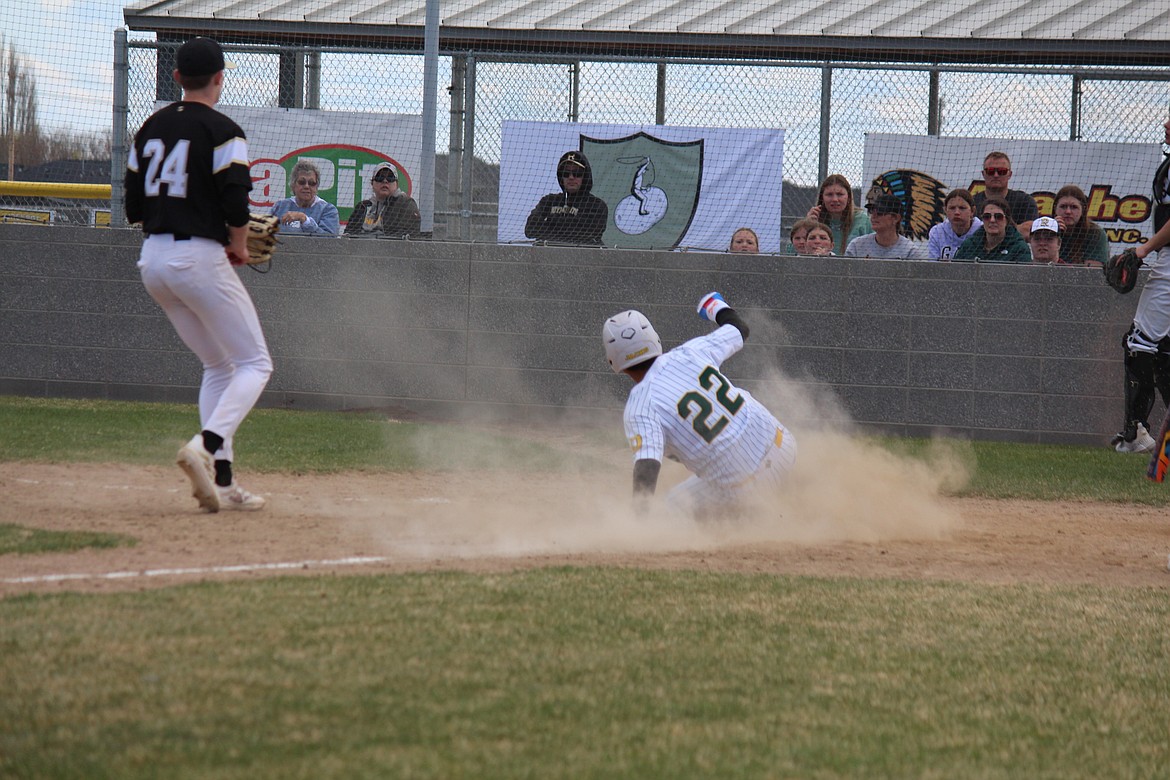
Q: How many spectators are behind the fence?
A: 13